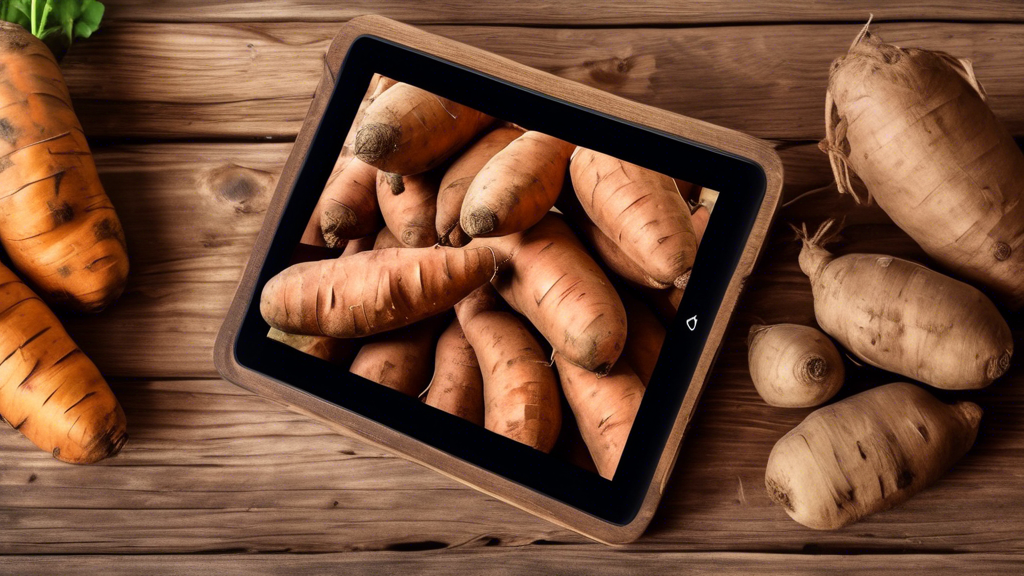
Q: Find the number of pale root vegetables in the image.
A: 4